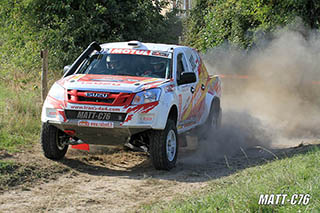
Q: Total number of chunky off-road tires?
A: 3